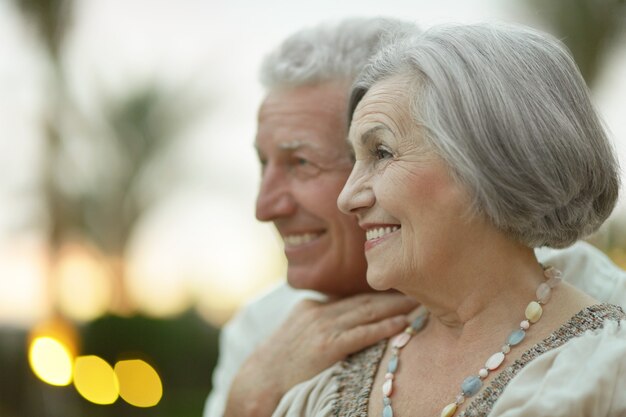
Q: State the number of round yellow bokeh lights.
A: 3